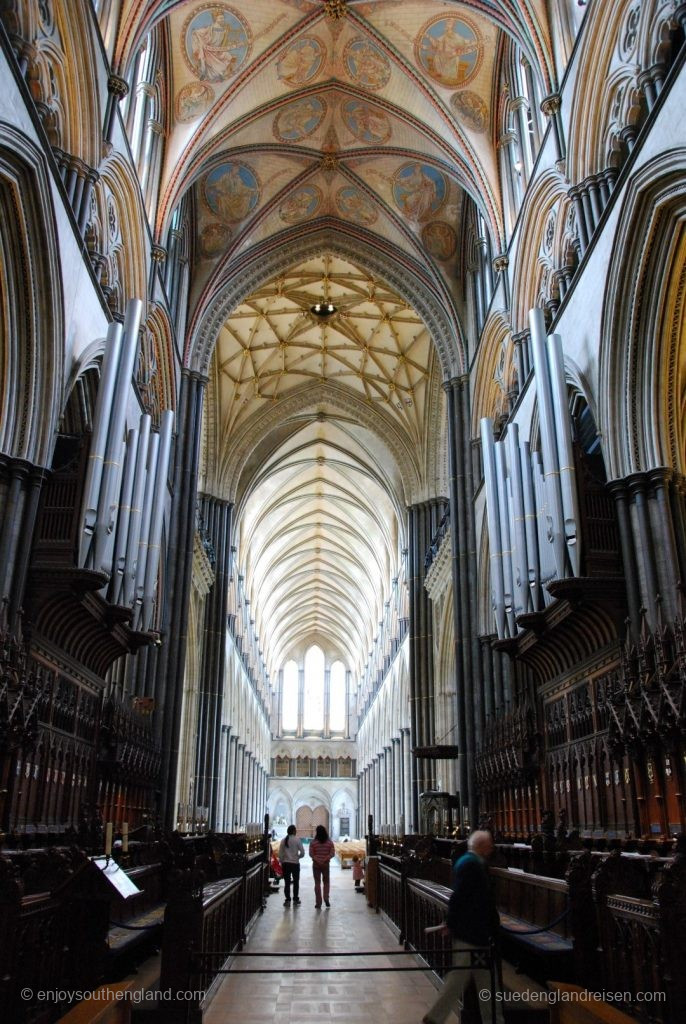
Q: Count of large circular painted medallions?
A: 4